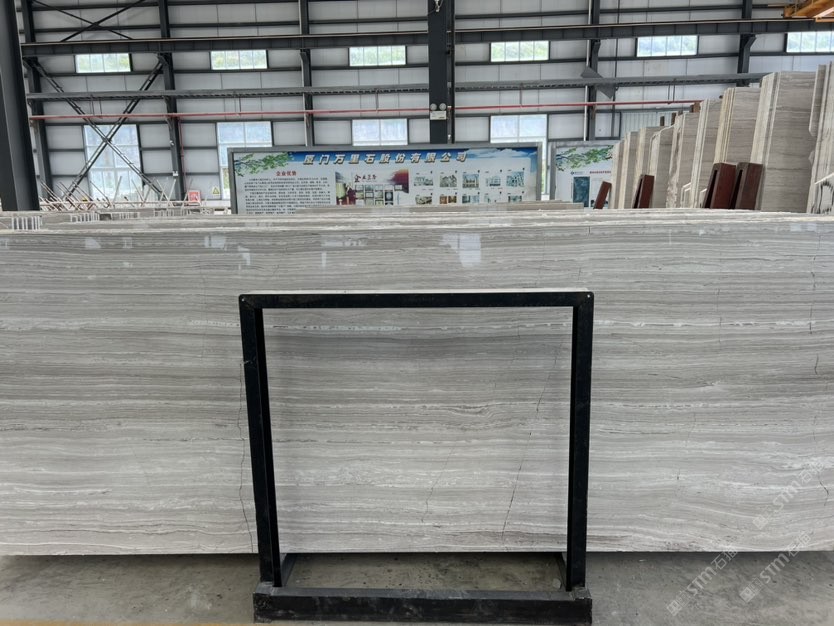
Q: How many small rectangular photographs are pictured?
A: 10